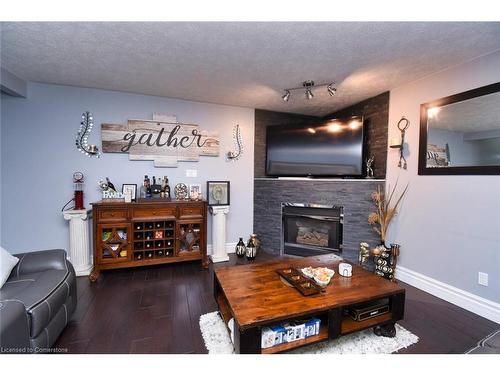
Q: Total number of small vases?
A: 3